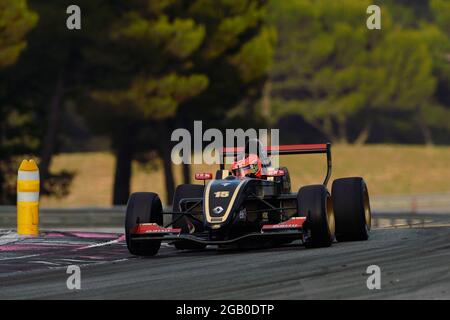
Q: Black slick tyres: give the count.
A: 4